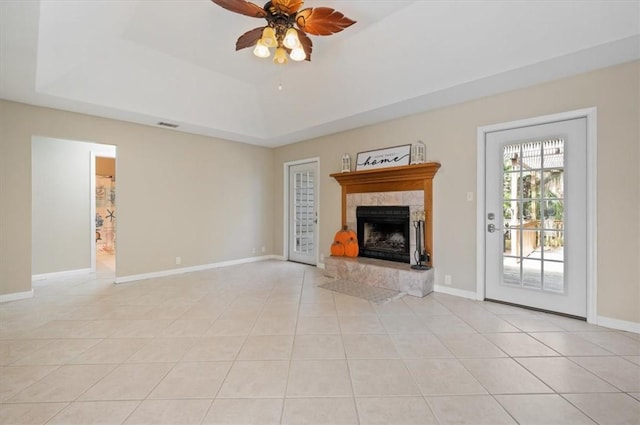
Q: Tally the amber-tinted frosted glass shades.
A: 5